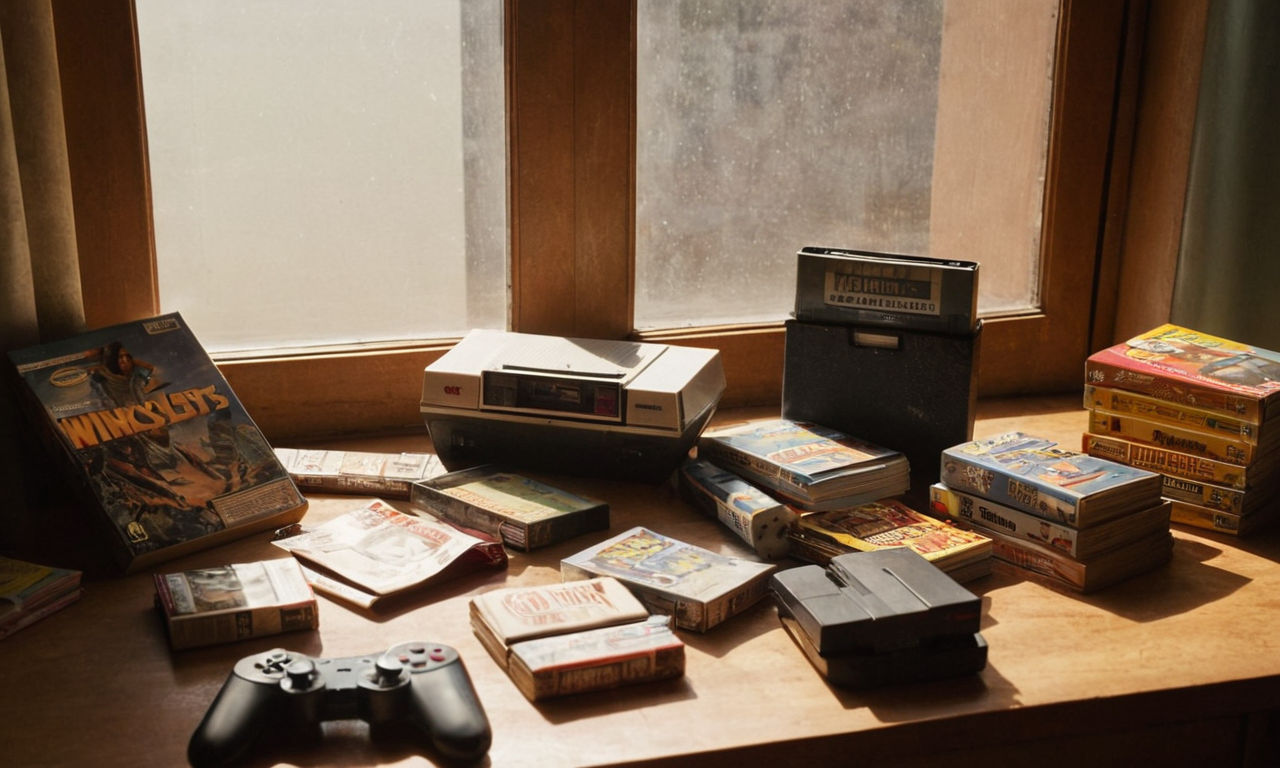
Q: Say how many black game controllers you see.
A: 1